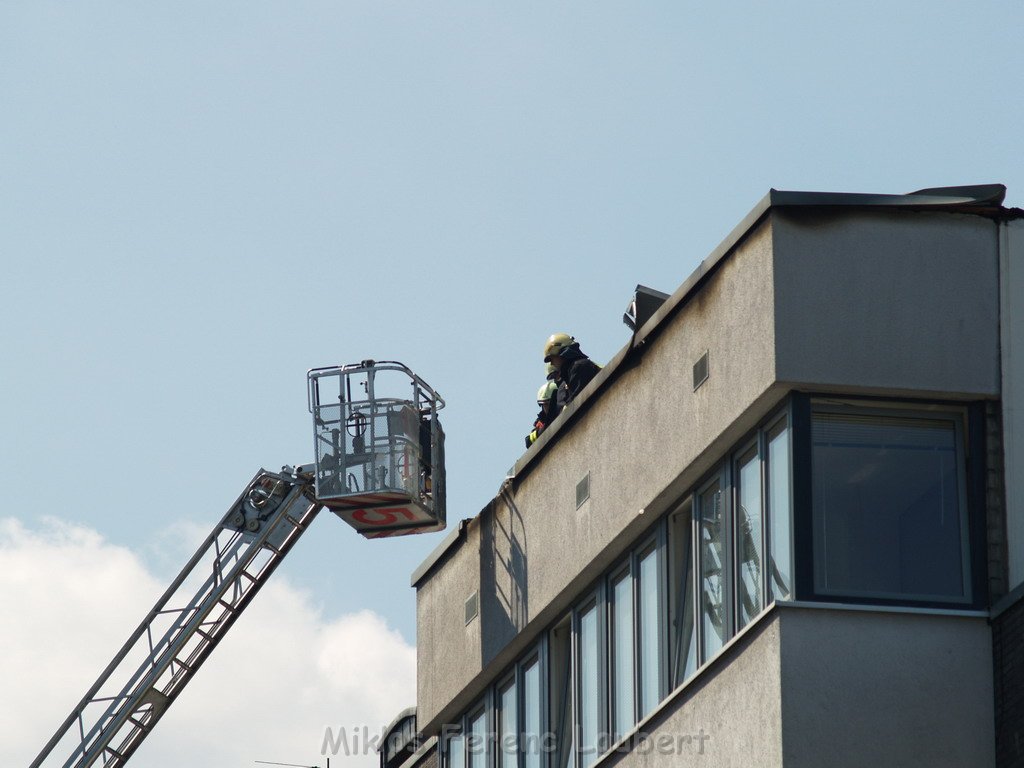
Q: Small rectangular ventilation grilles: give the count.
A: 3